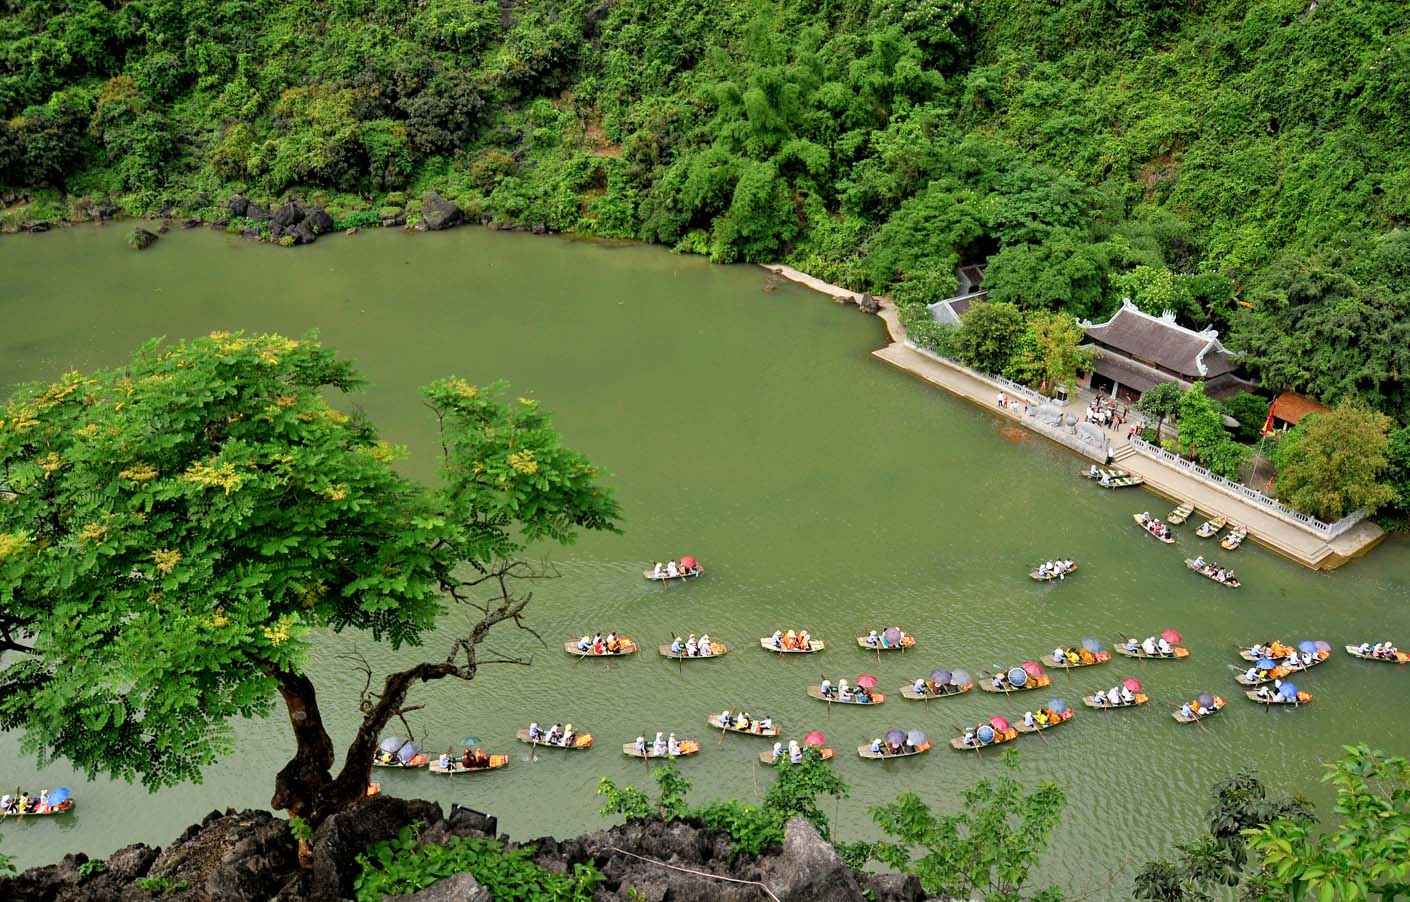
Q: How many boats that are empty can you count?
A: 1